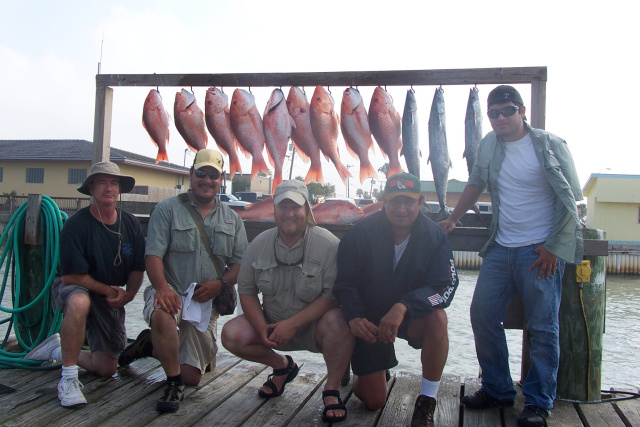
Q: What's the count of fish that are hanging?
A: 12